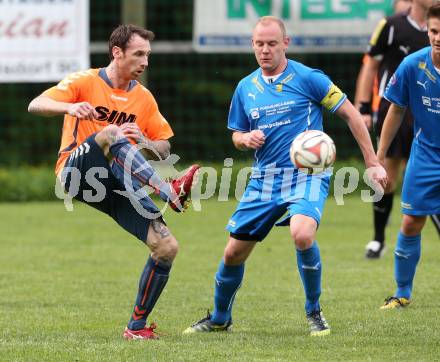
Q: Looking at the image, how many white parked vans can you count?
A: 0